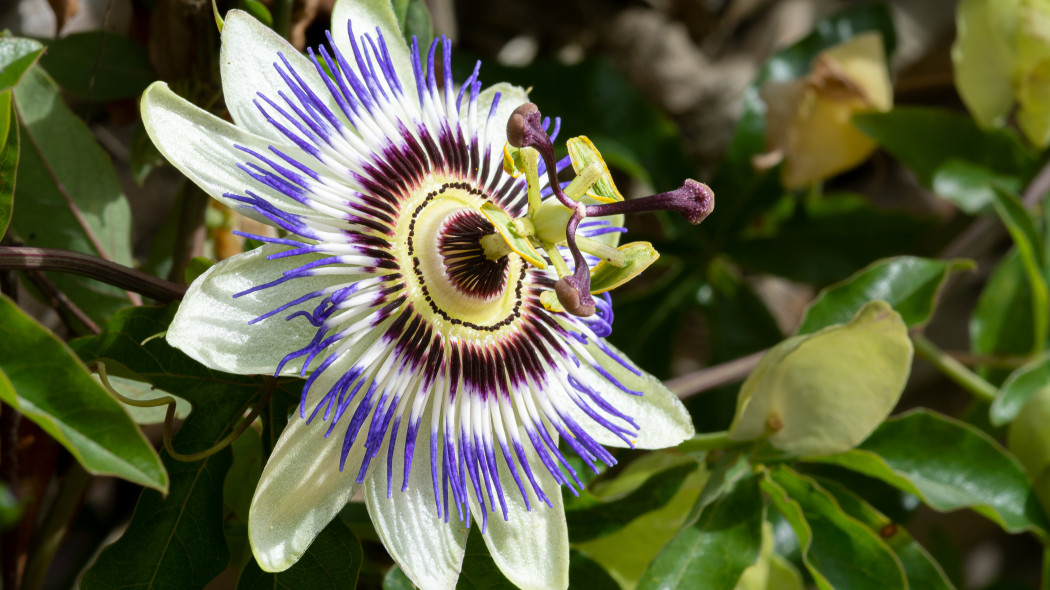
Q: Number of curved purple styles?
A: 3